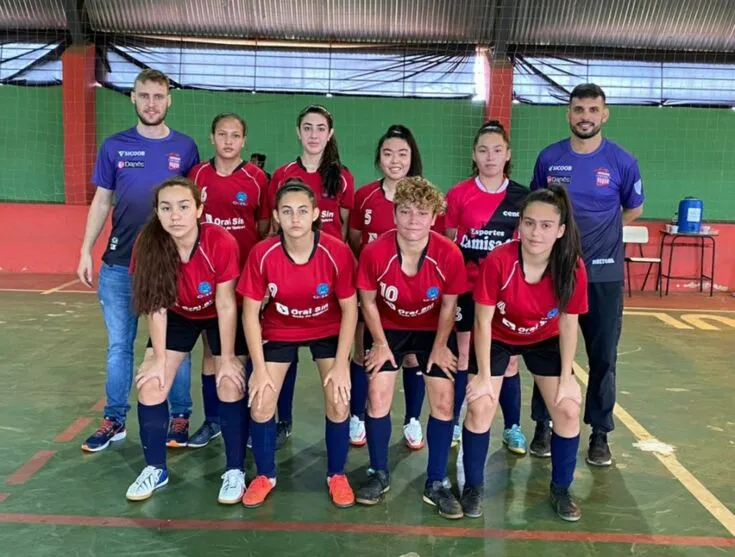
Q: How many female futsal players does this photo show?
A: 8